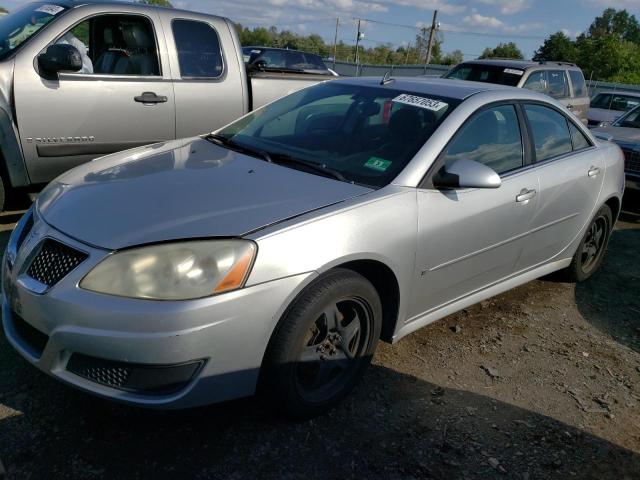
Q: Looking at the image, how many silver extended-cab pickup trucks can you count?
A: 1